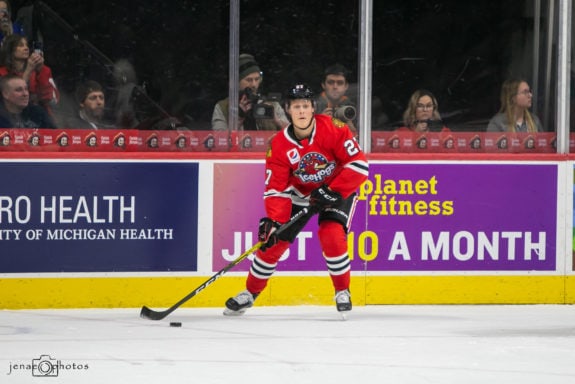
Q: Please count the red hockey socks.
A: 2